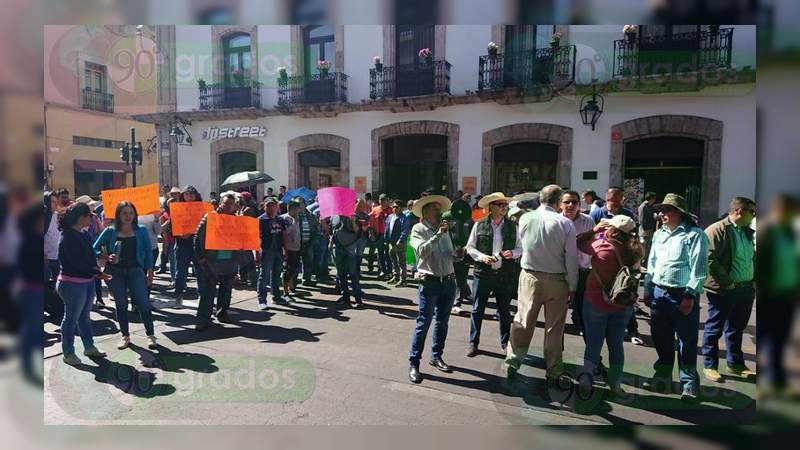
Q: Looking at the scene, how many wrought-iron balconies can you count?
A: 6